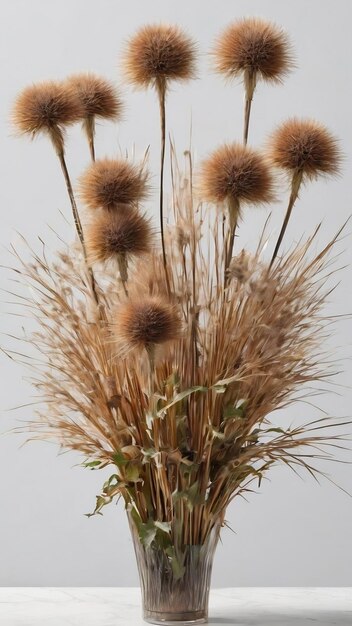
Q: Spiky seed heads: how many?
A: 9